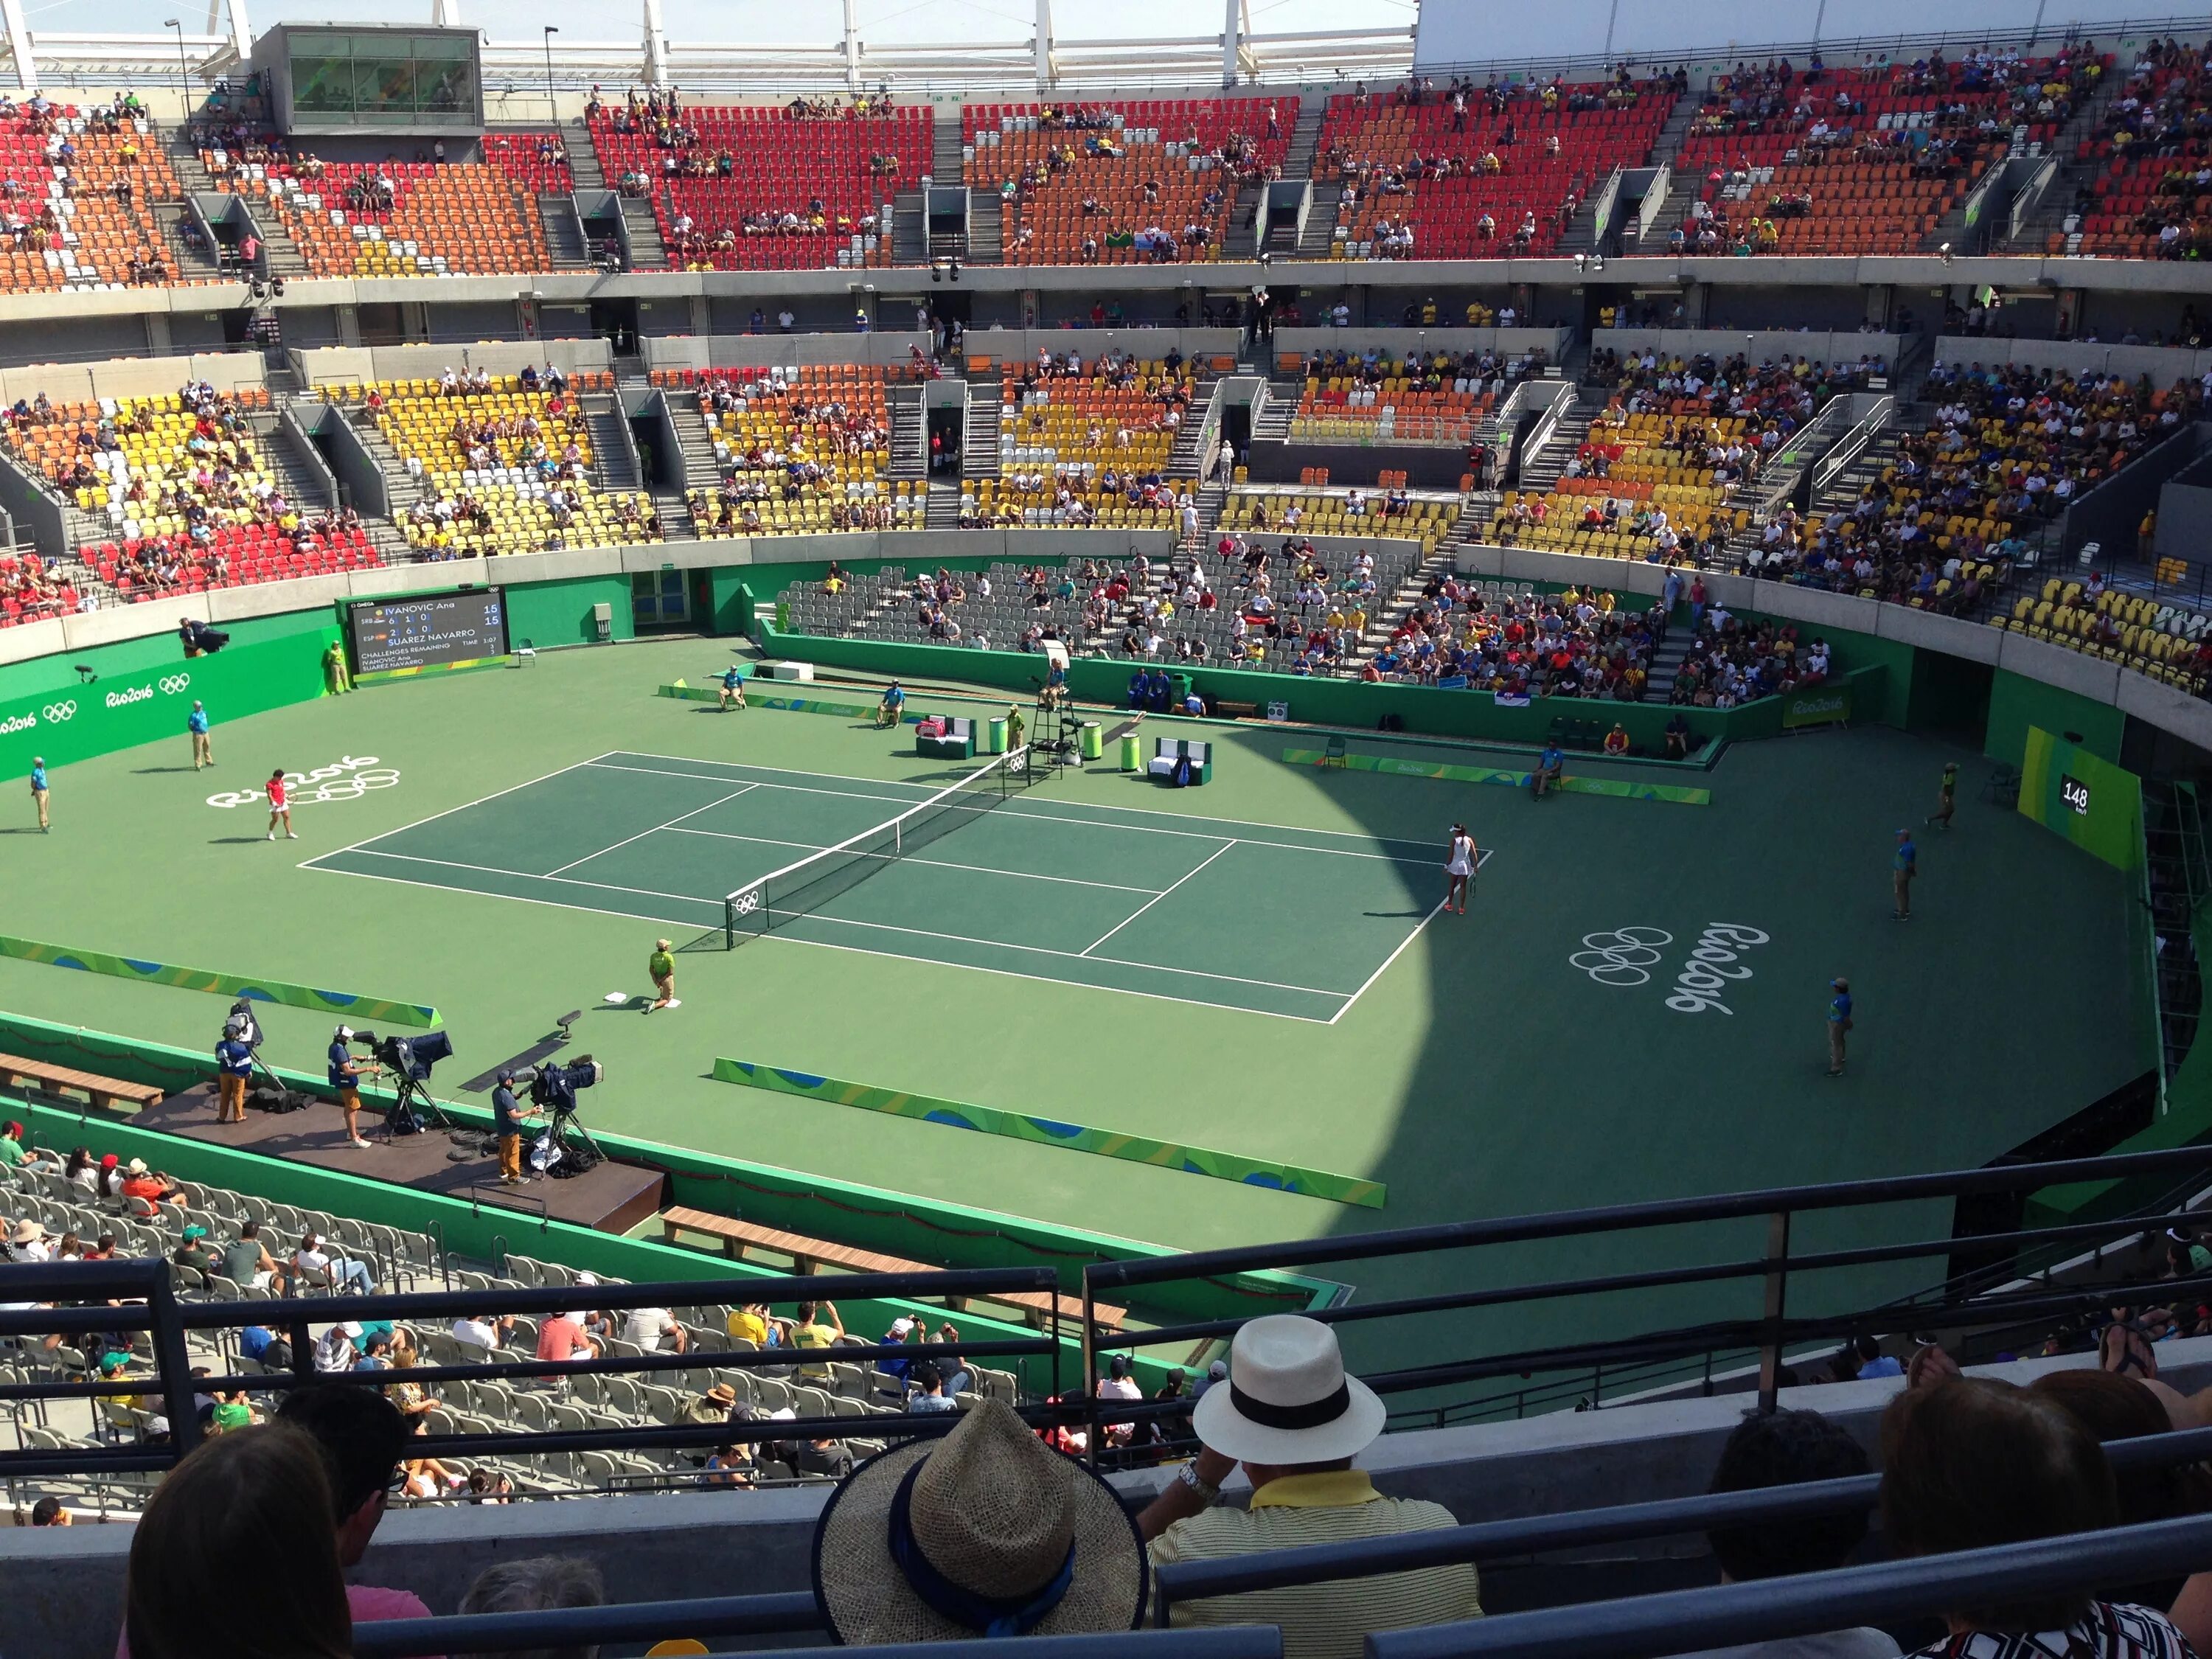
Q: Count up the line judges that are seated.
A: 3